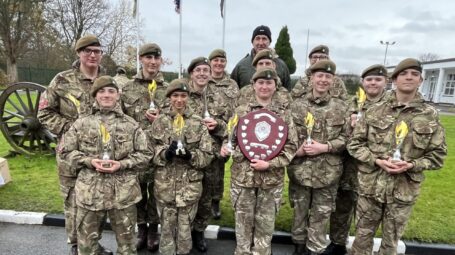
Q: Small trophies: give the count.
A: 9